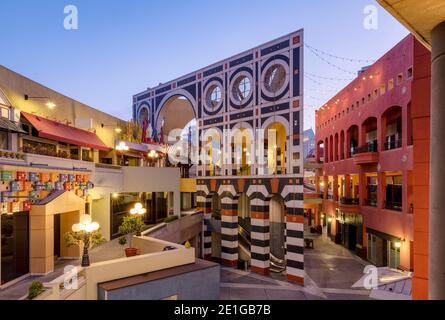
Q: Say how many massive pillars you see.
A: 4